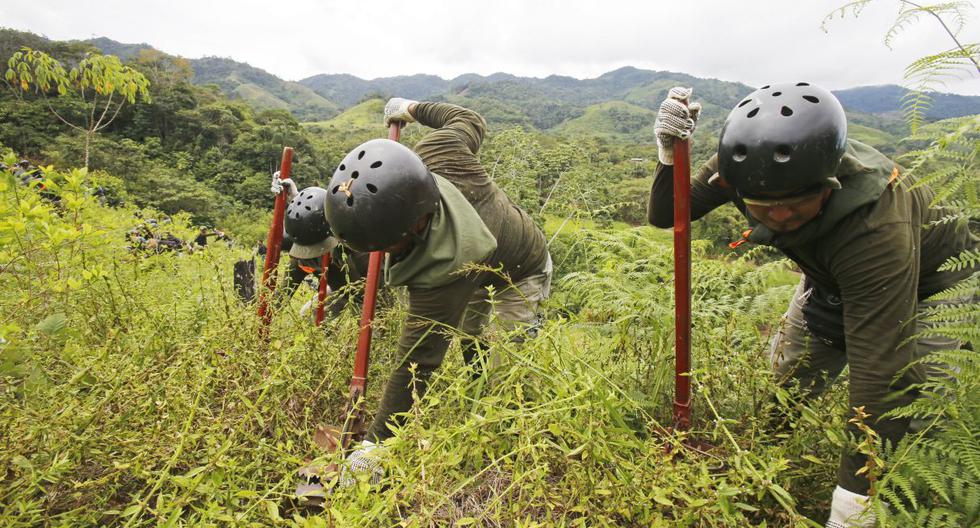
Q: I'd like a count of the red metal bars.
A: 4